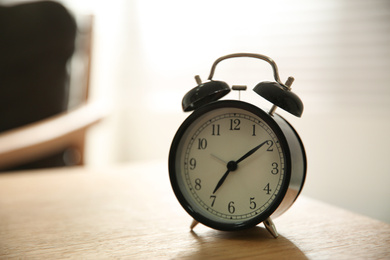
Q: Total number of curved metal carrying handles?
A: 1